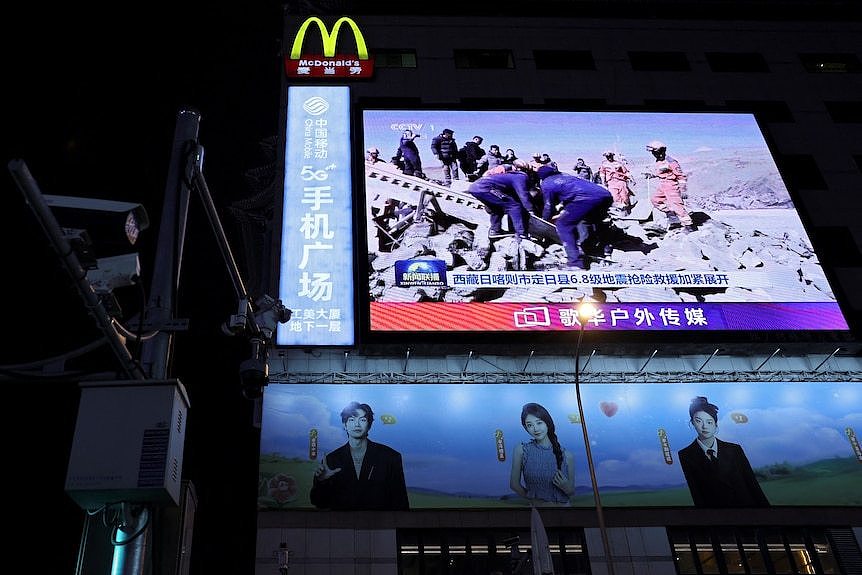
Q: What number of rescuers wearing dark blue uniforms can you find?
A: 2